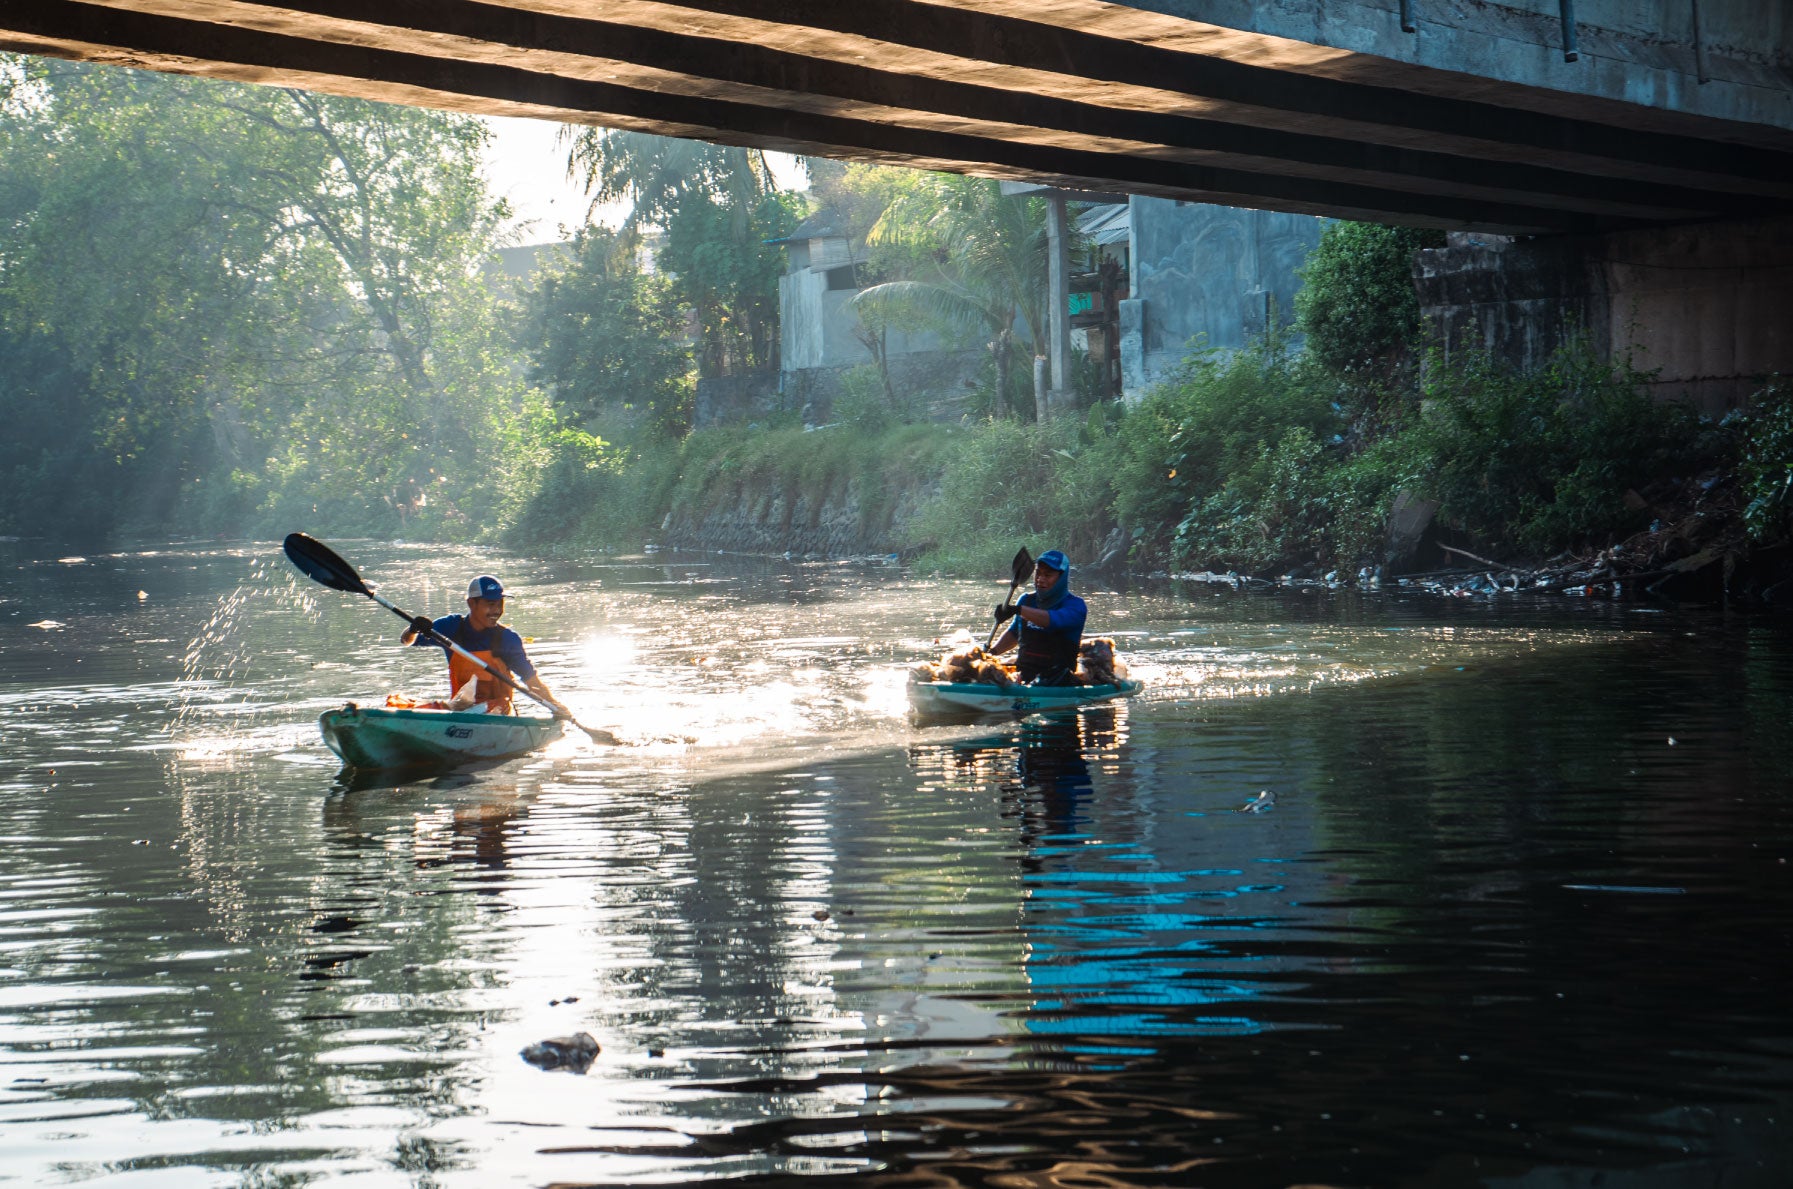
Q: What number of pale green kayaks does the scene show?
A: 2